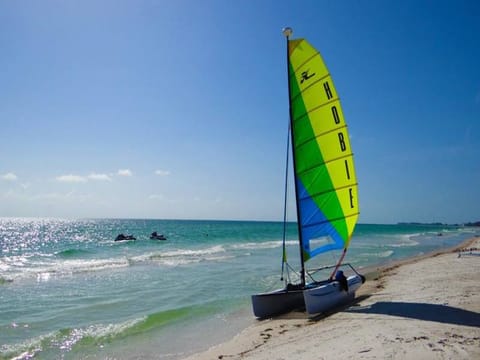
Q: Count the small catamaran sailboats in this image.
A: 1